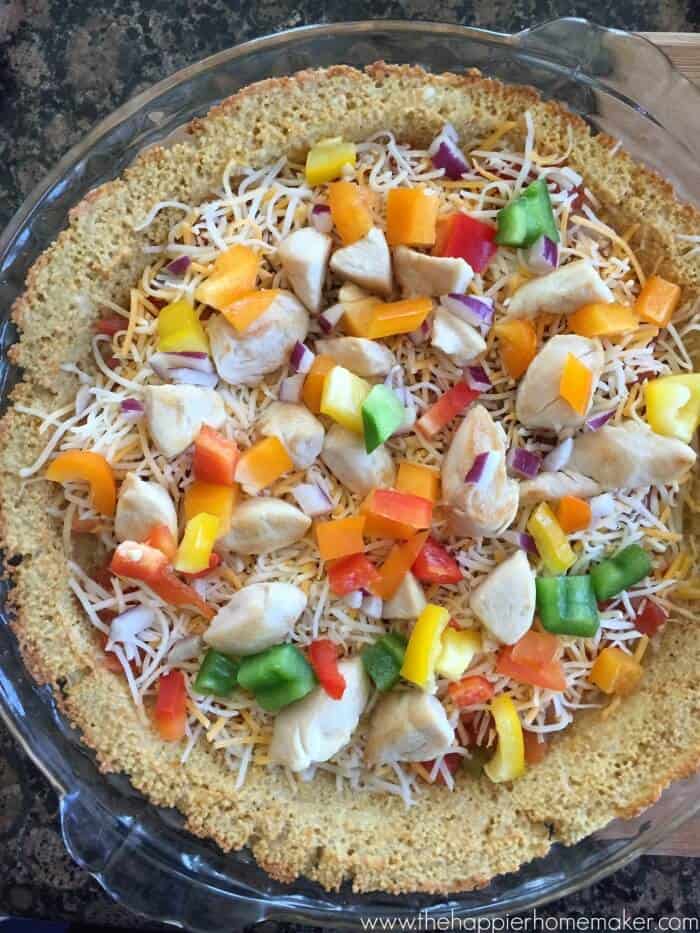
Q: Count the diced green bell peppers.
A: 7